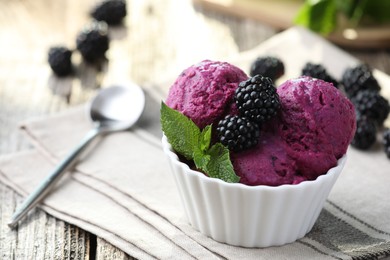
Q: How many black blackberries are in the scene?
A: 11